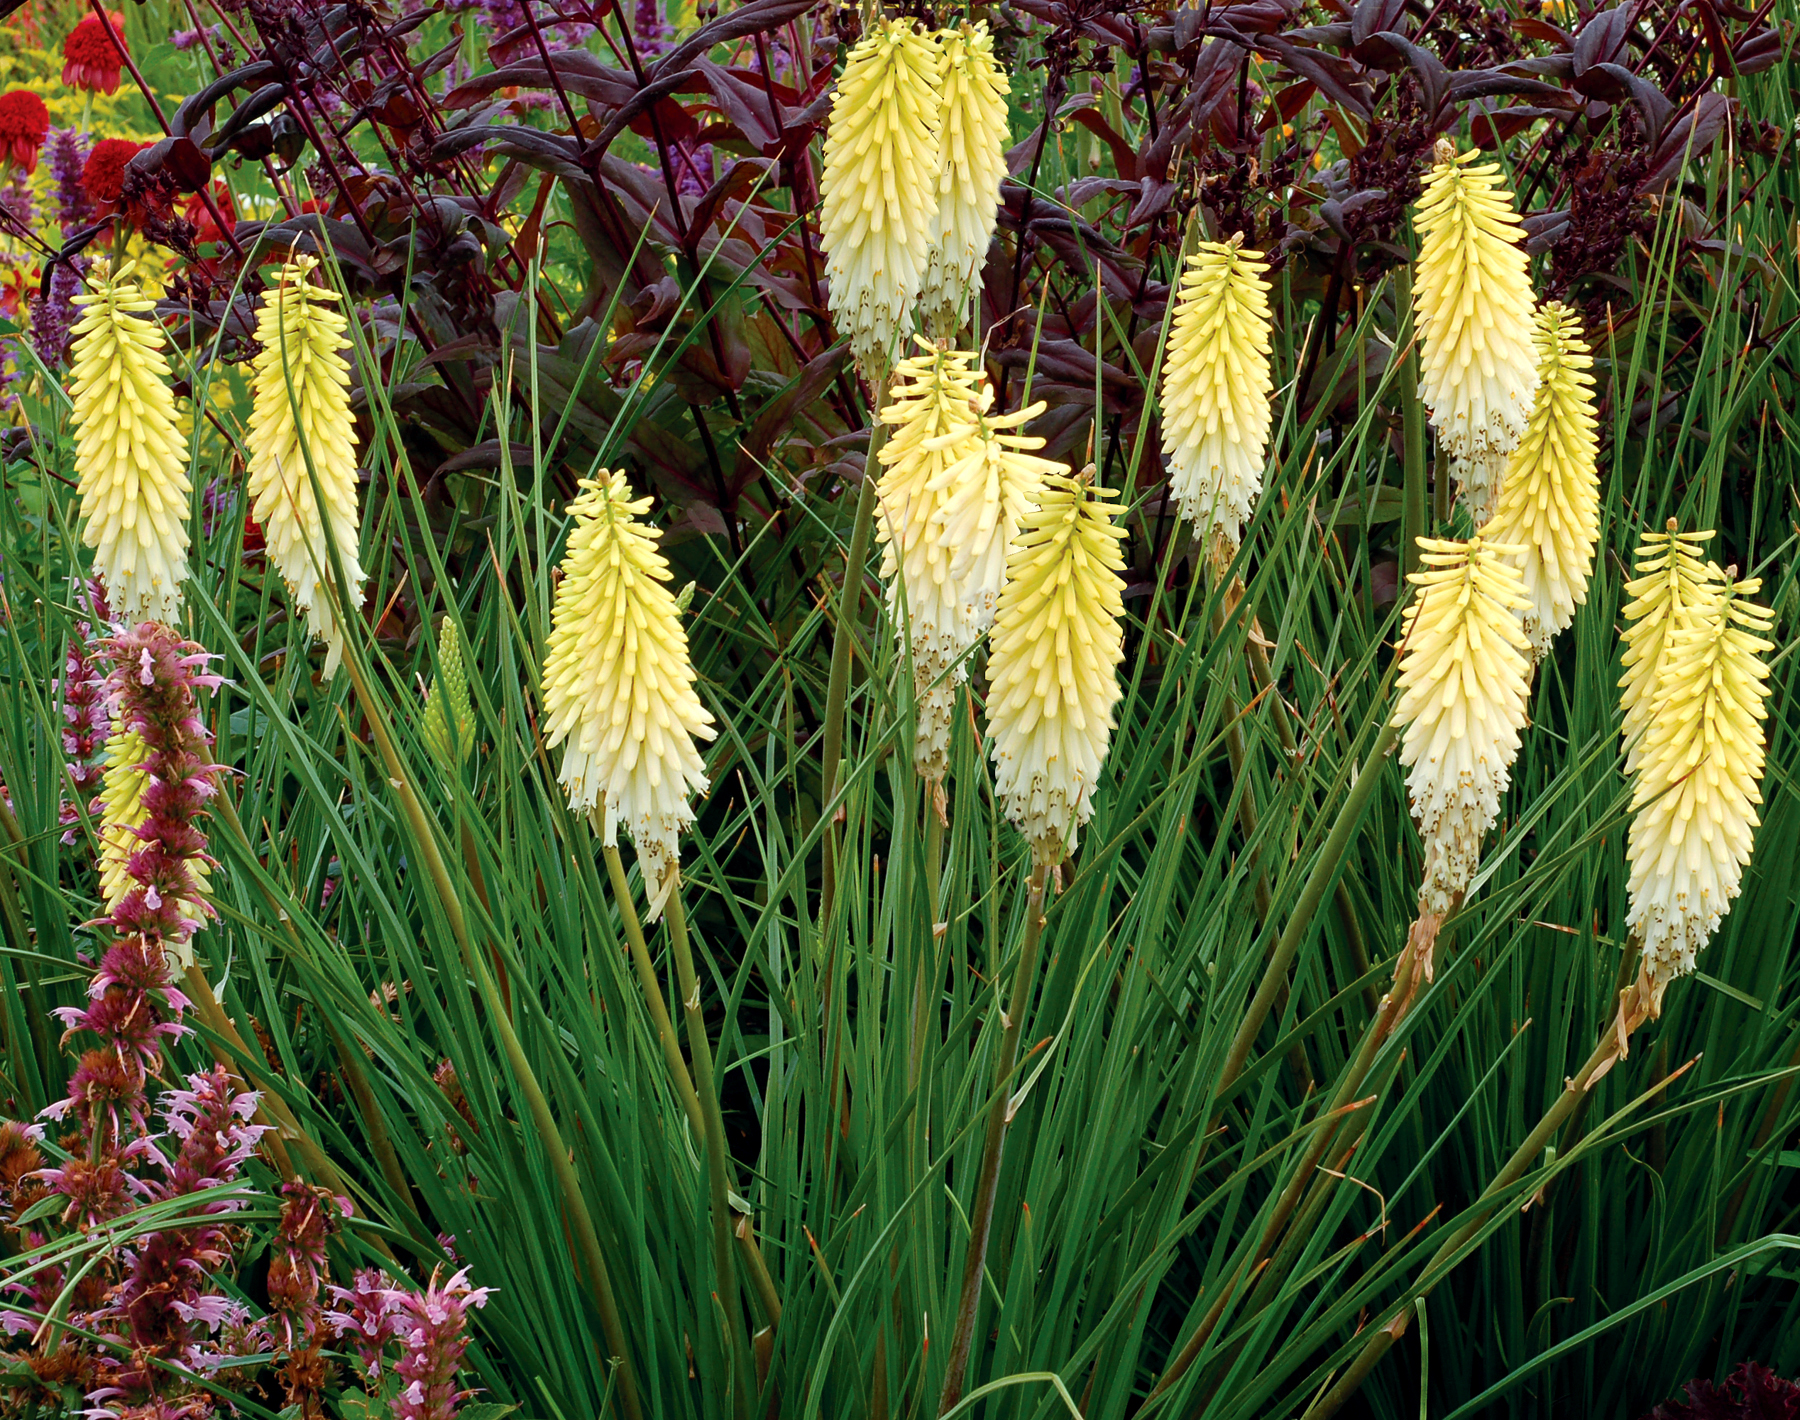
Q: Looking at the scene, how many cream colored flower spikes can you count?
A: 15